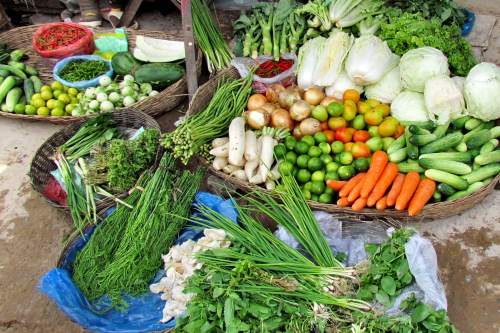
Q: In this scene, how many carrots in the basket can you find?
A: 11